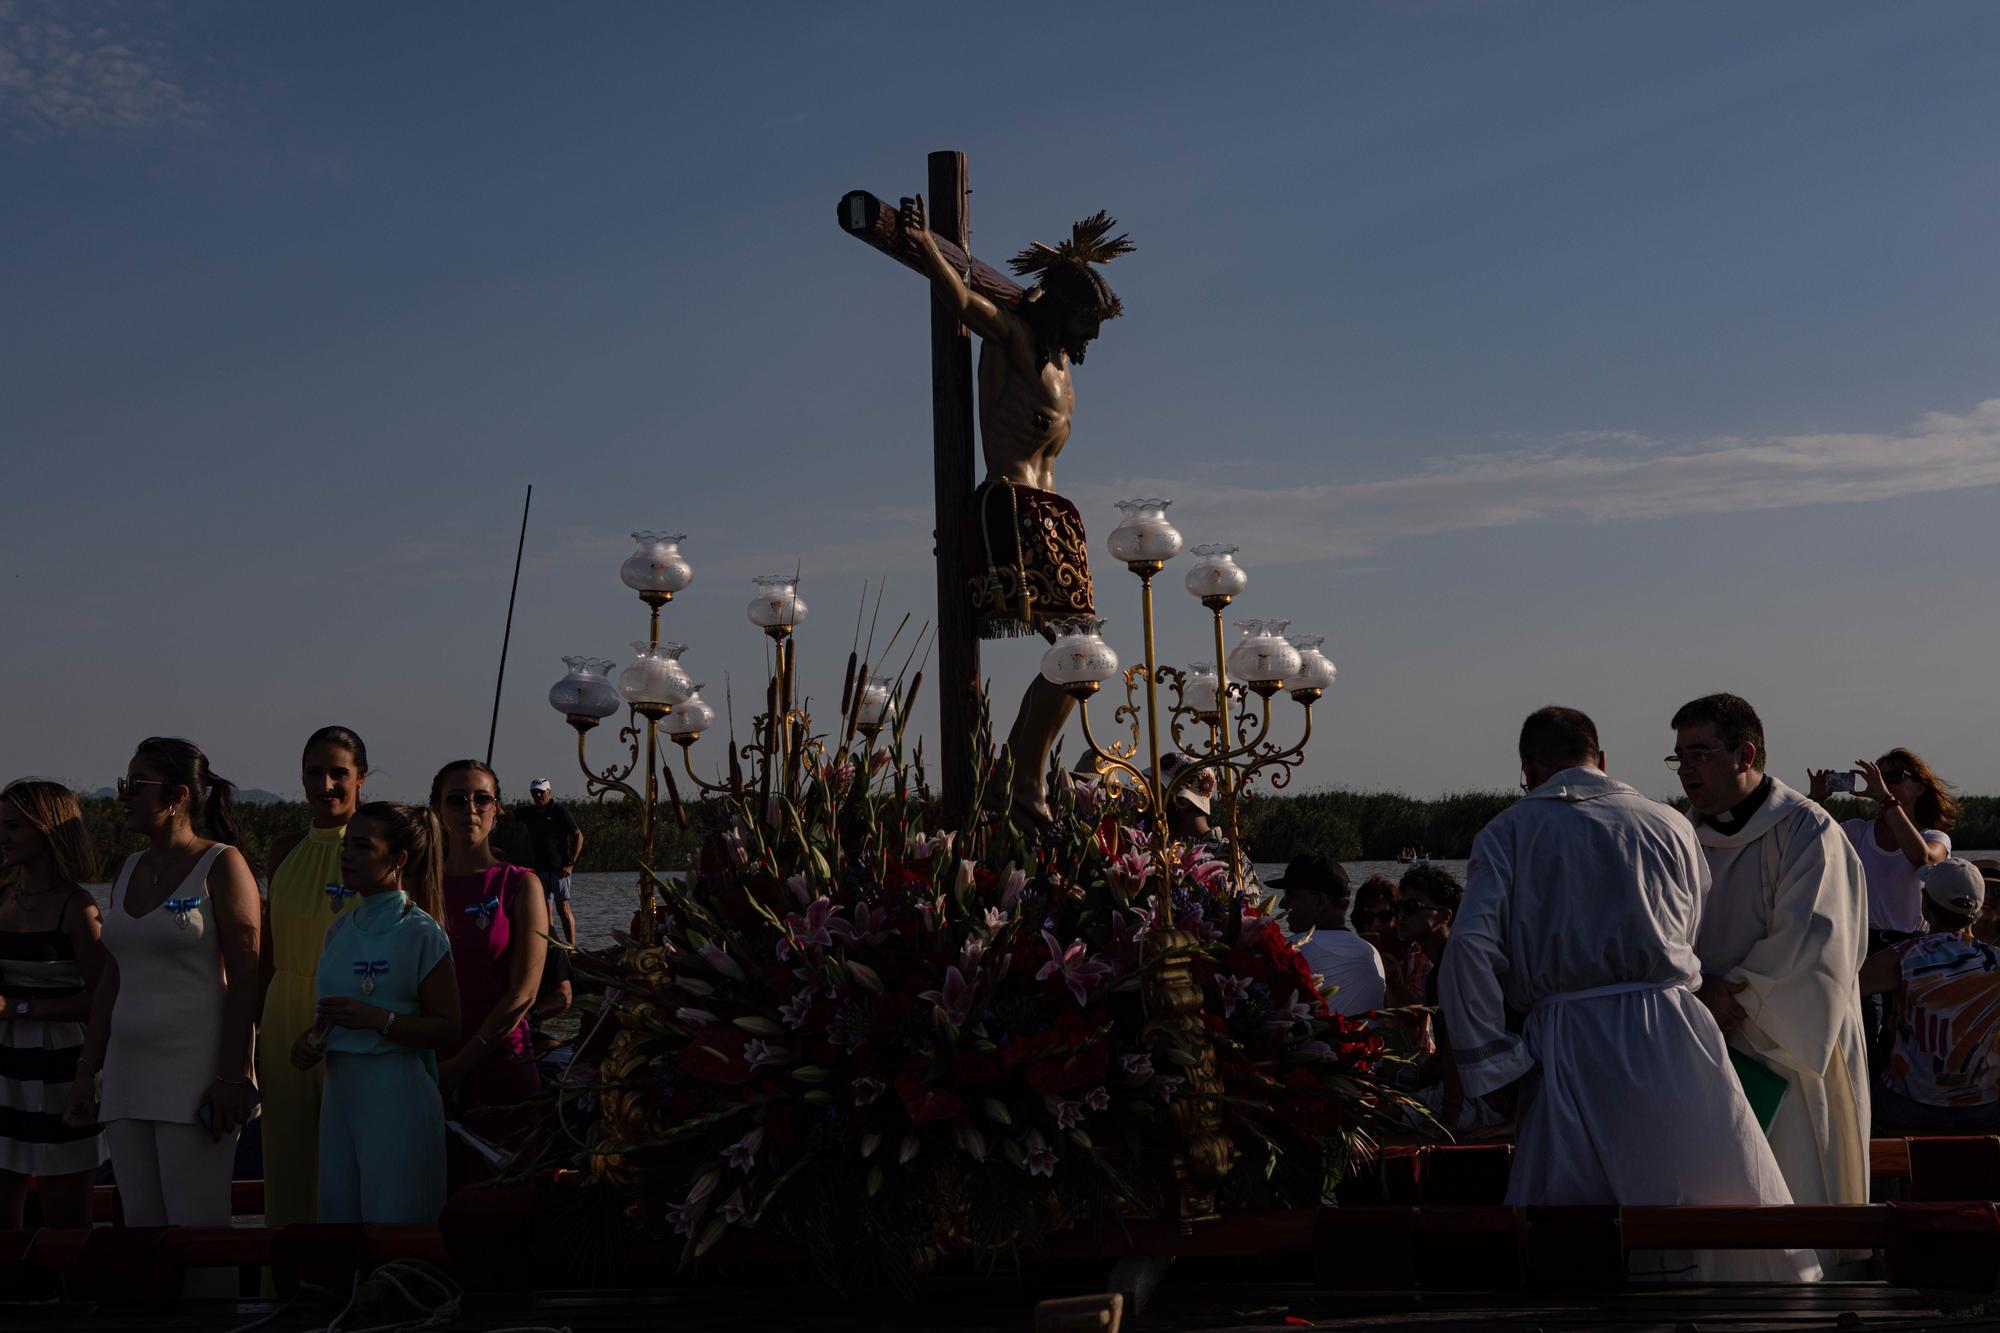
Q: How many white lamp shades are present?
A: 12